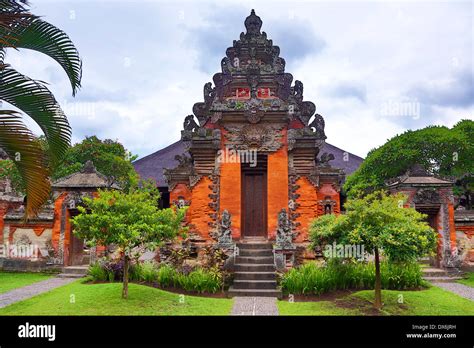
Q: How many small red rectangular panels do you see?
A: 2